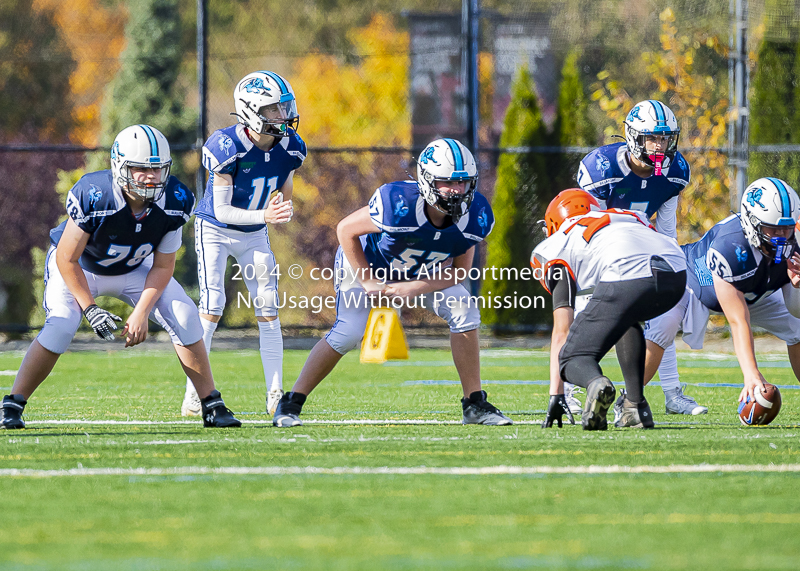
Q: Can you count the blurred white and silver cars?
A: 0